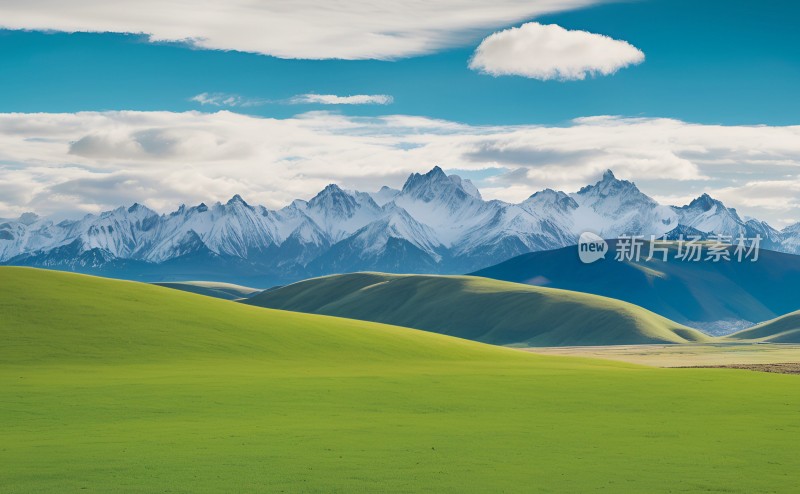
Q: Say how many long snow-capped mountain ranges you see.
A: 1